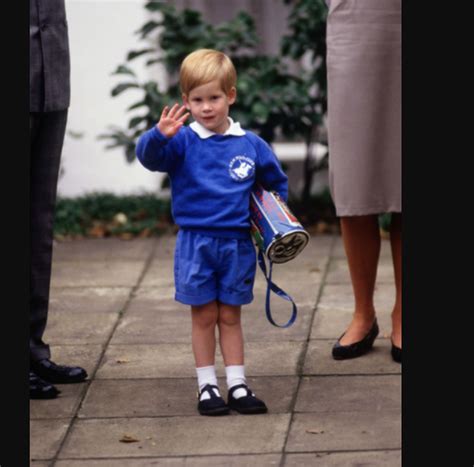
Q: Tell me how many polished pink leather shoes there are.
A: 0